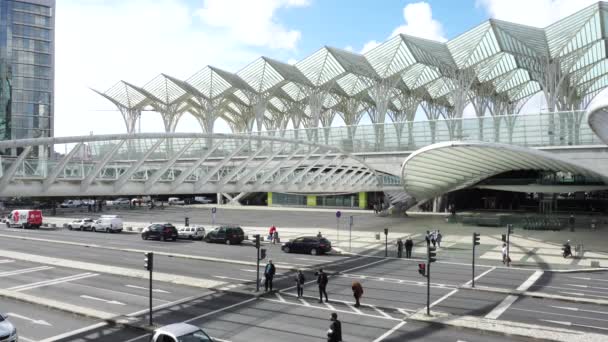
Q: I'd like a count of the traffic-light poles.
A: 6